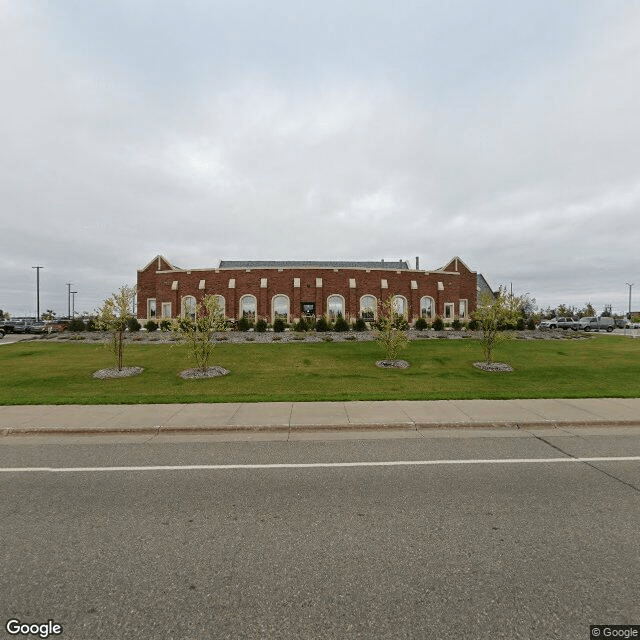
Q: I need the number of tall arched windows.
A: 8